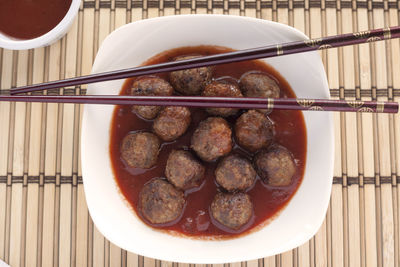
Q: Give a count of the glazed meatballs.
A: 13